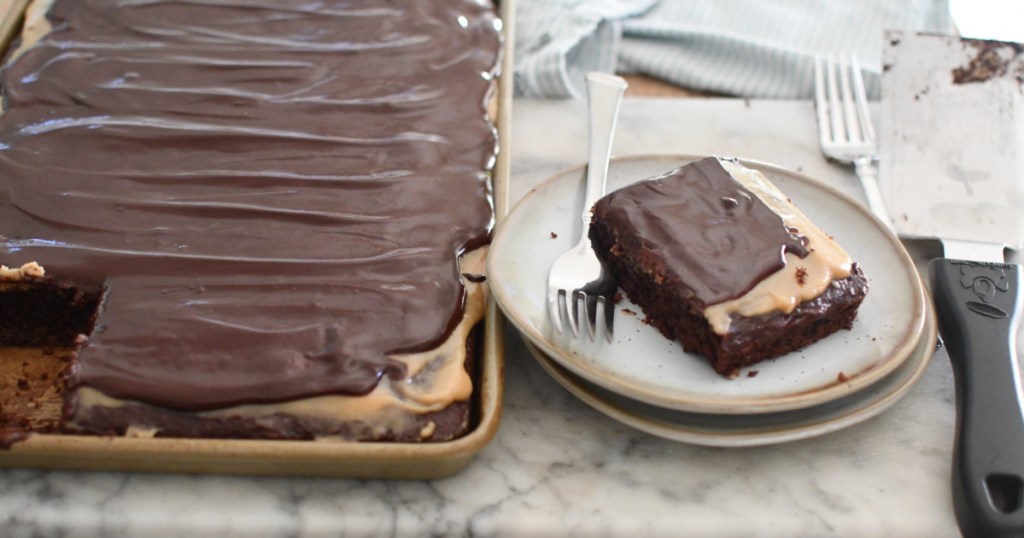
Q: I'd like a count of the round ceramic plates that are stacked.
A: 2